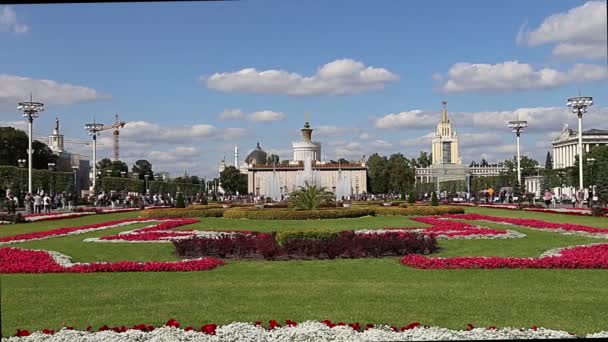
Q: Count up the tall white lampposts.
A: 4